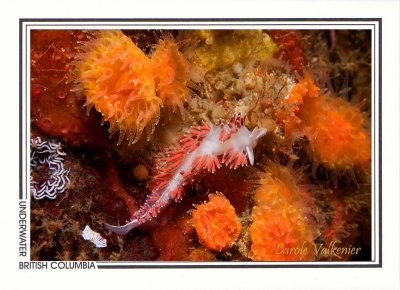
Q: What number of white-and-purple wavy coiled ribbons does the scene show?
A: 1